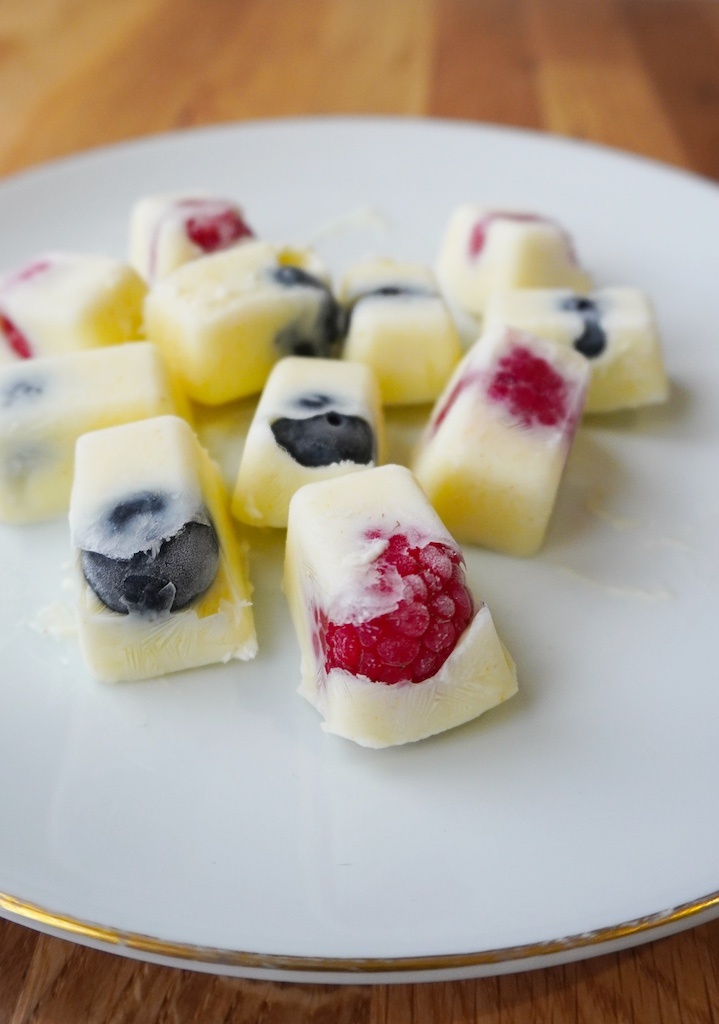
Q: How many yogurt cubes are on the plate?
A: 11